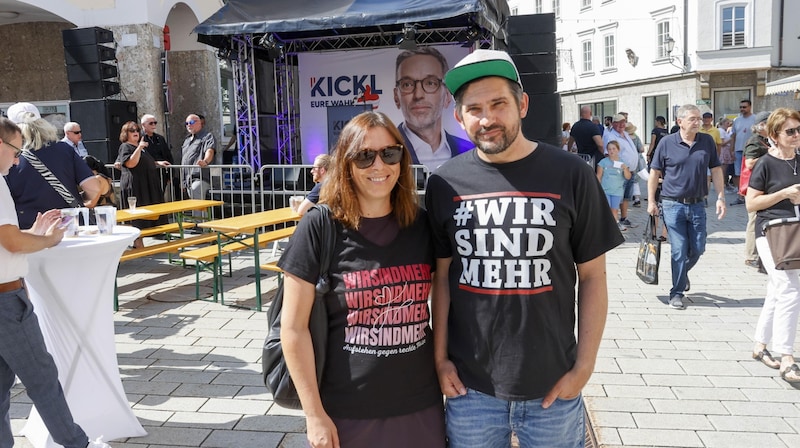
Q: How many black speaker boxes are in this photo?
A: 11